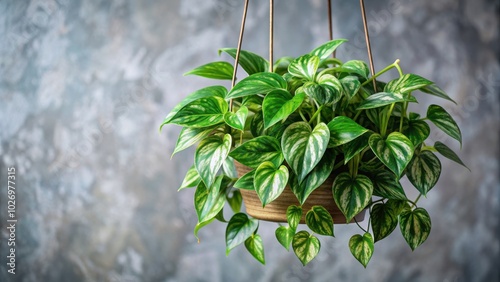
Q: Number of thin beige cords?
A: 4